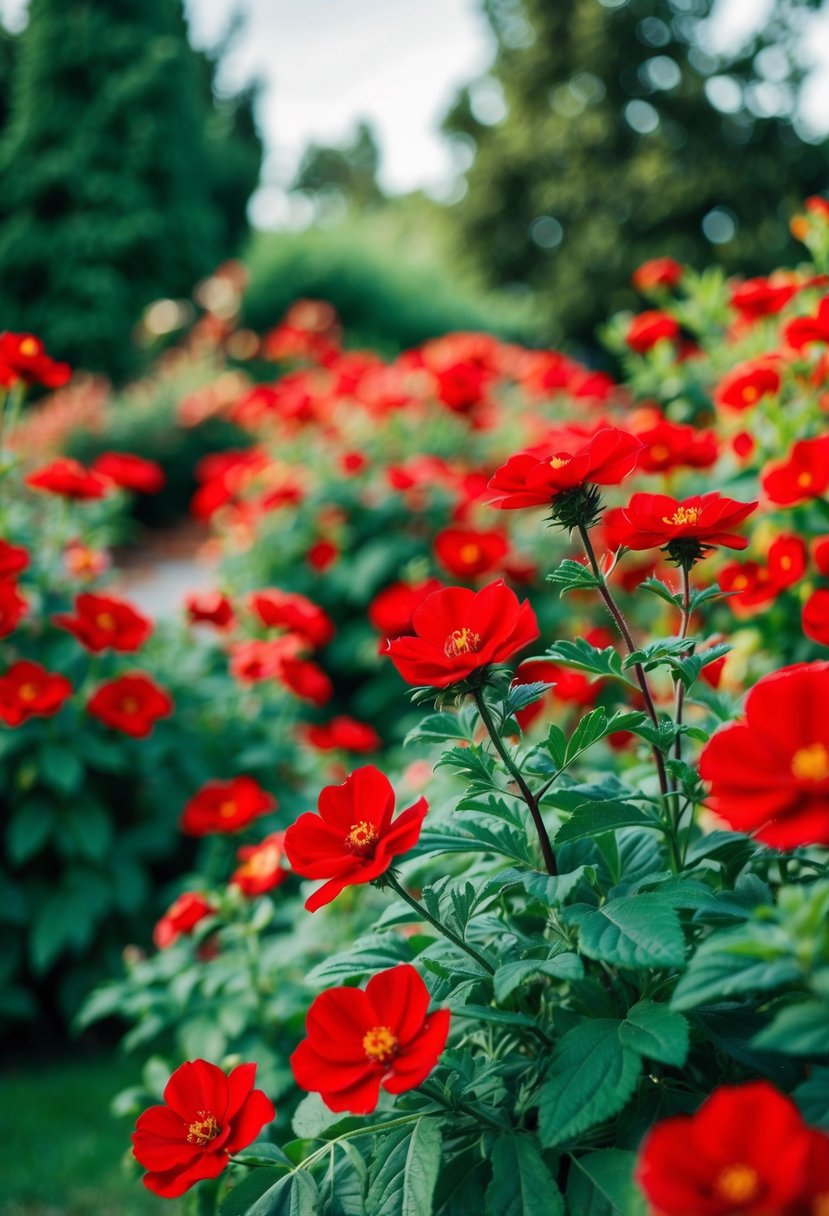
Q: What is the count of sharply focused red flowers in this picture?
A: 6